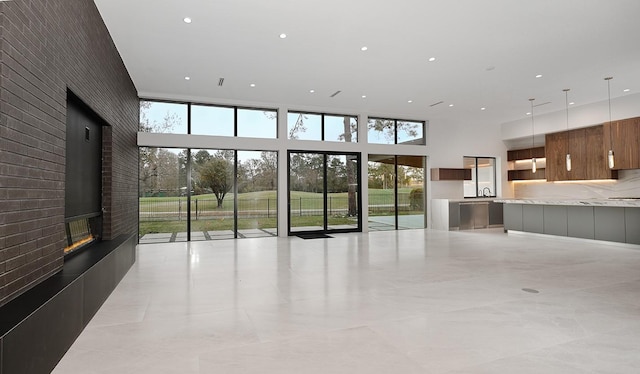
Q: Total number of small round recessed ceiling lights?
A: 15